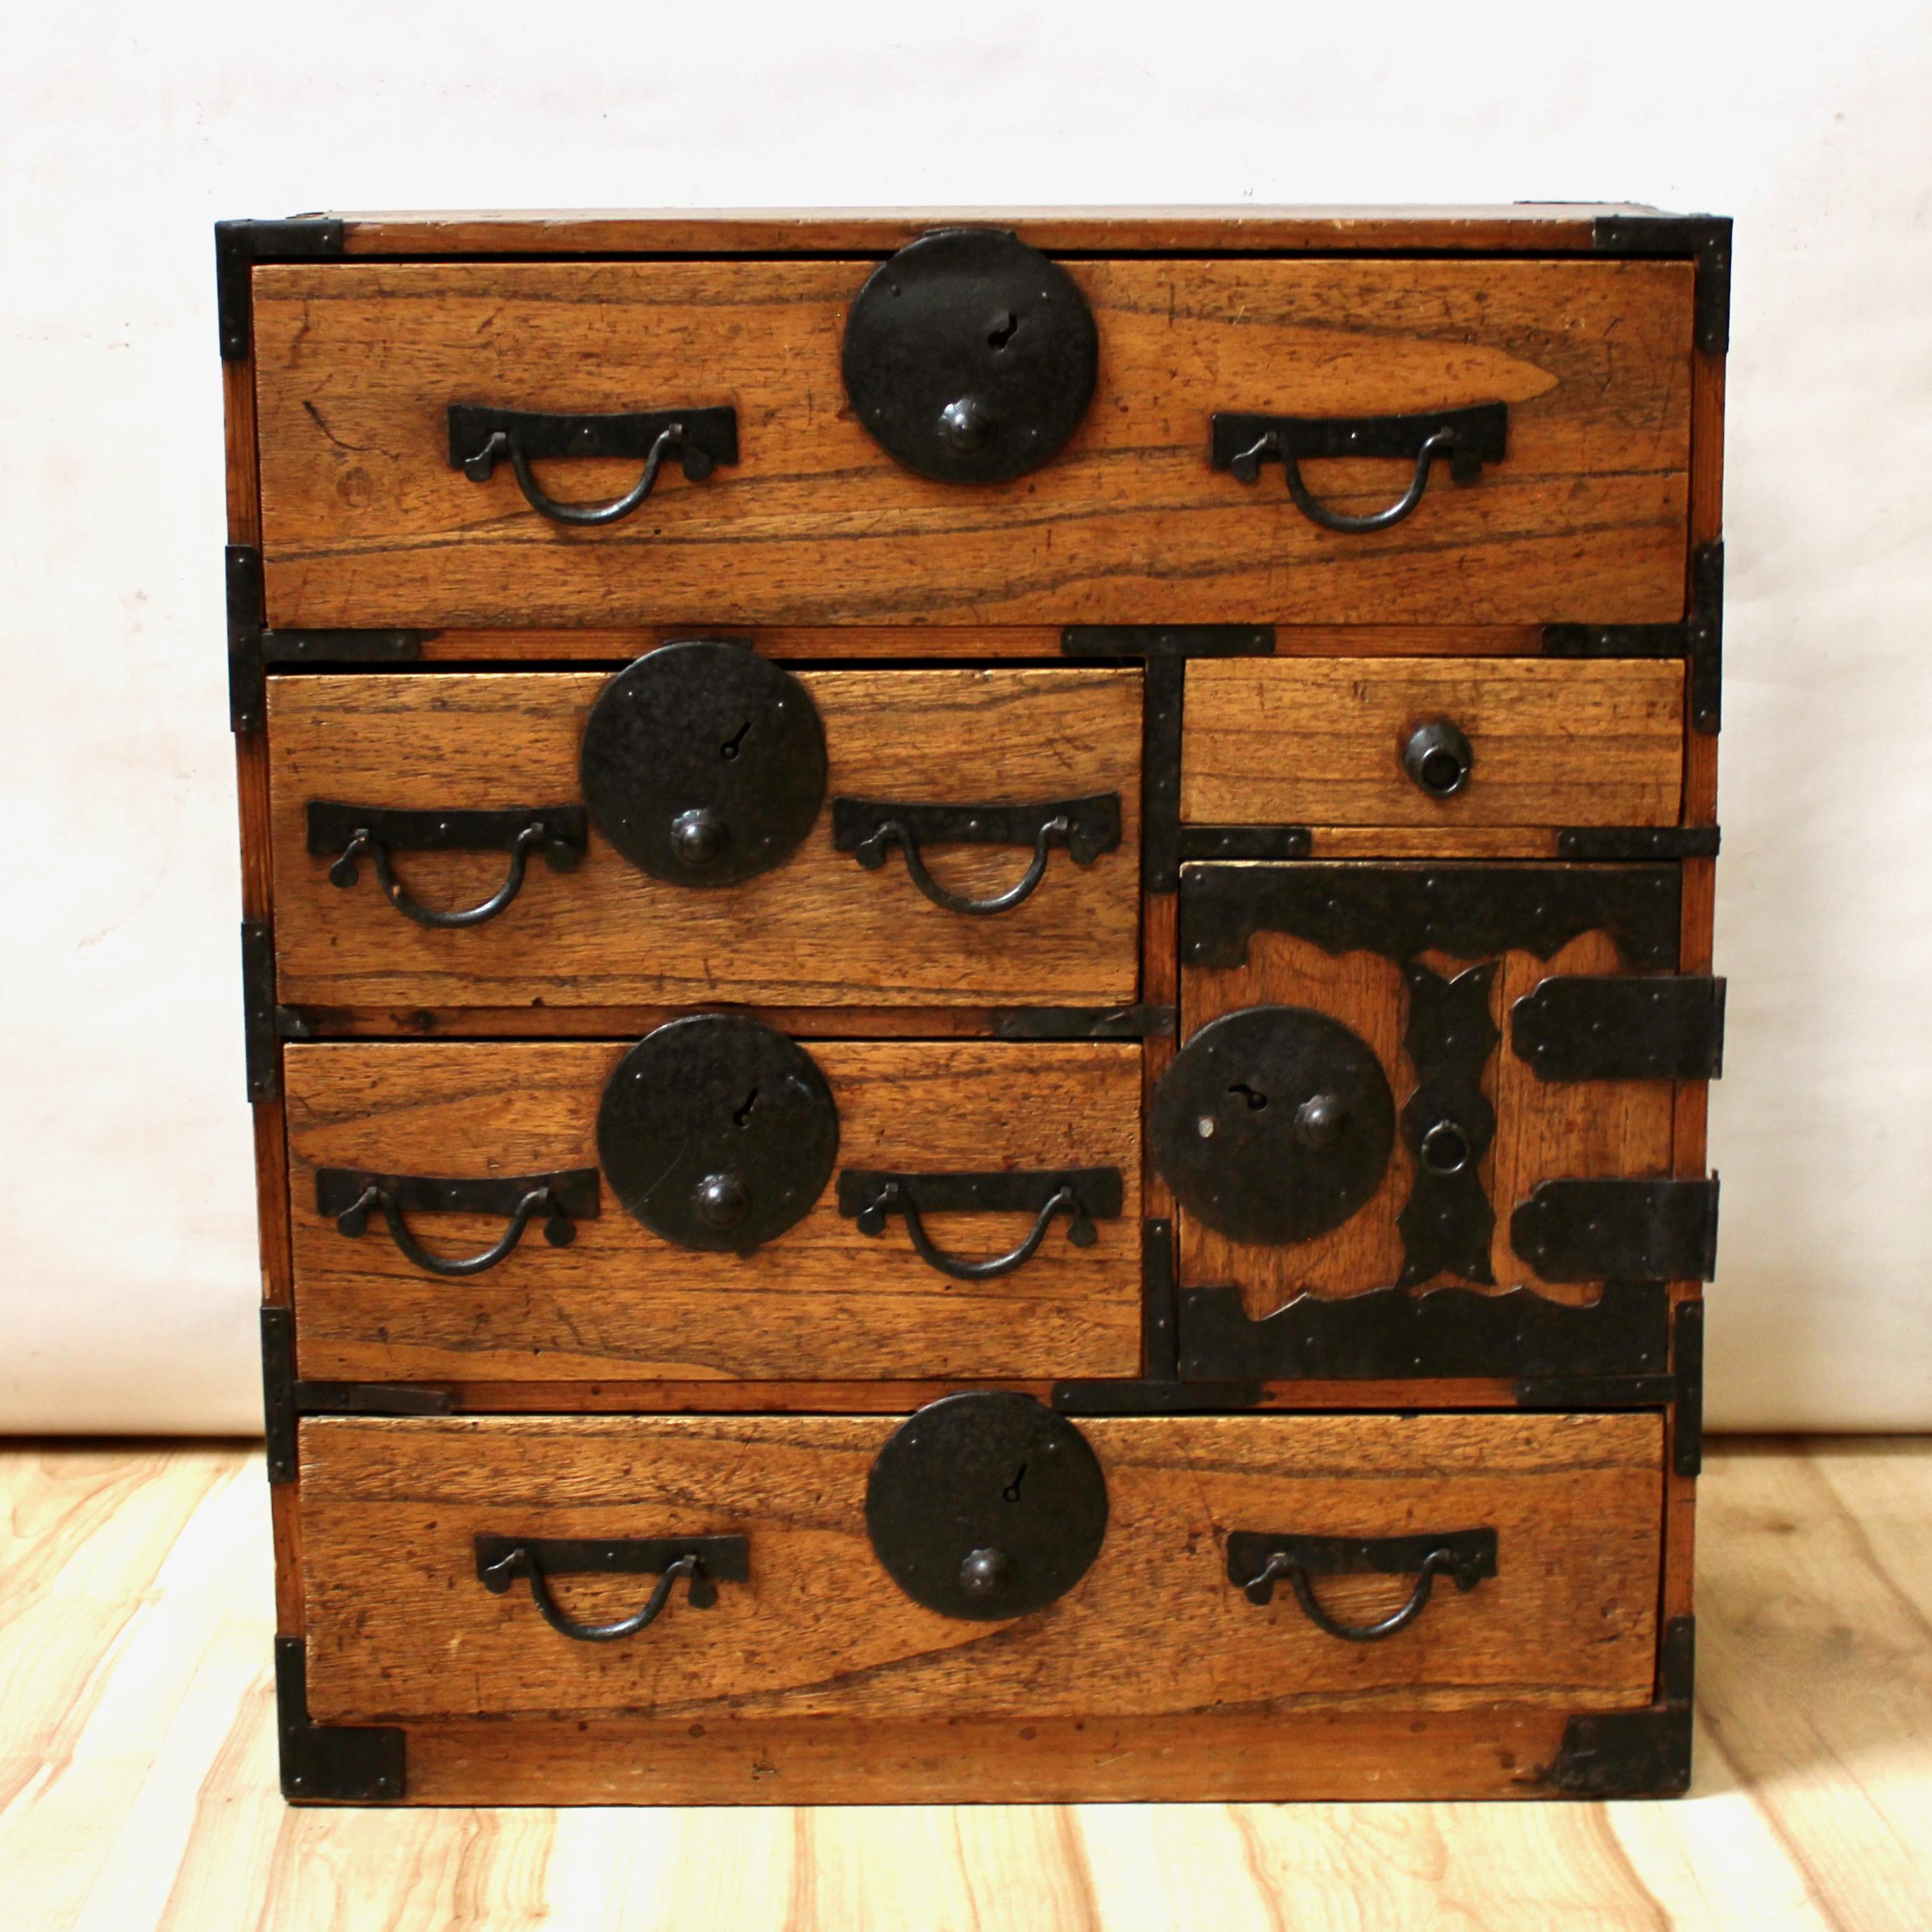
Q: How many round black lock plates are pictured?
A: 5